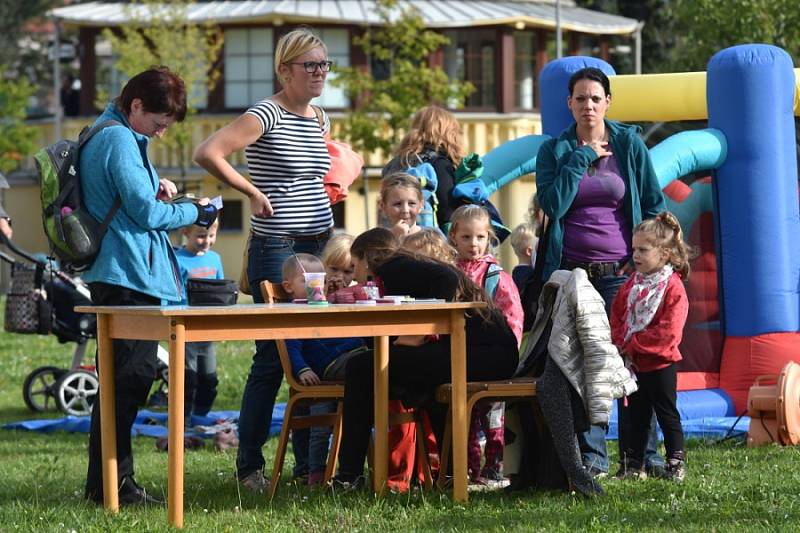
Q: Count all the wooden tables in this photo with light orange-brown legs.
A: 1